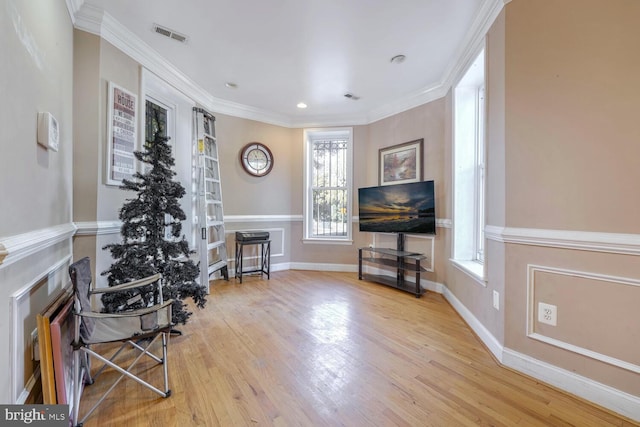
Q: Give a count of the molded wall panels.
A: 4